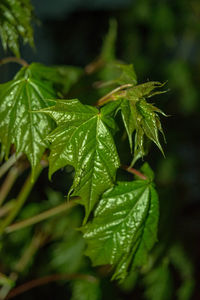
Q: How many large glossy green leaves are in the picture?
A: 3